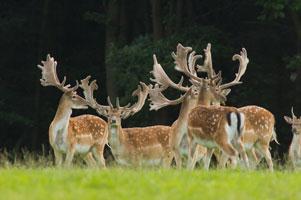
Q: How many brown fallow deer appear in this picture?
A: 6